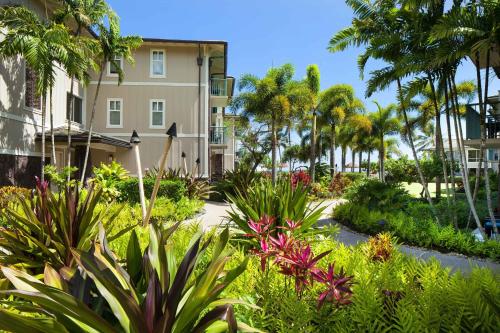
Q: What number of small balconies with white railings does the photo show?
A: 2